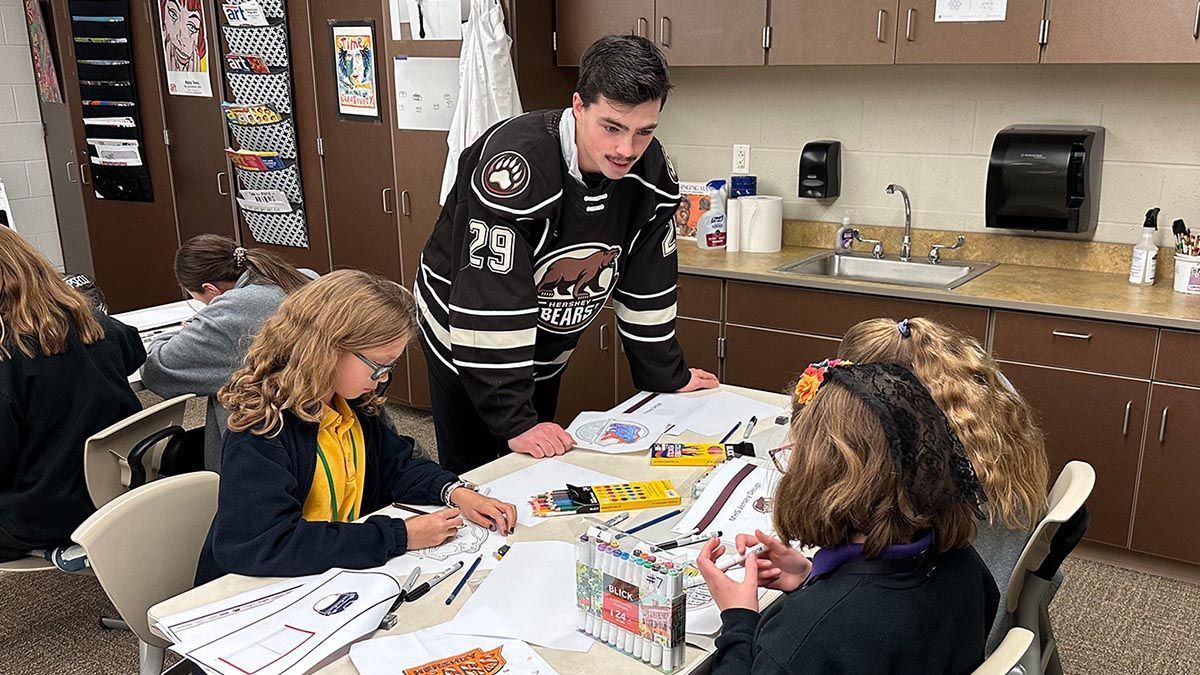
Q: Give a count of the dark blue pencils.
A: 3